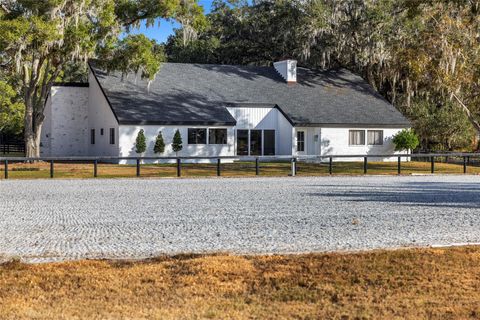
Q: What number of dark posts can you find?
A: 12